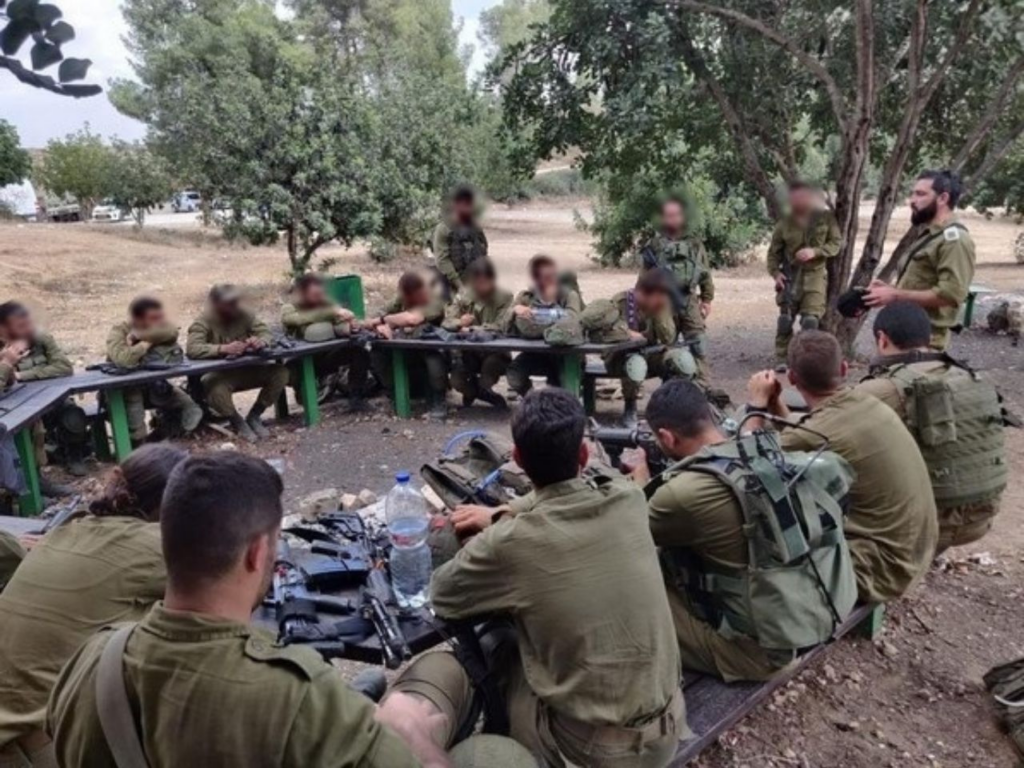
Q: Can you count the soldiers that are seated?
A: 14